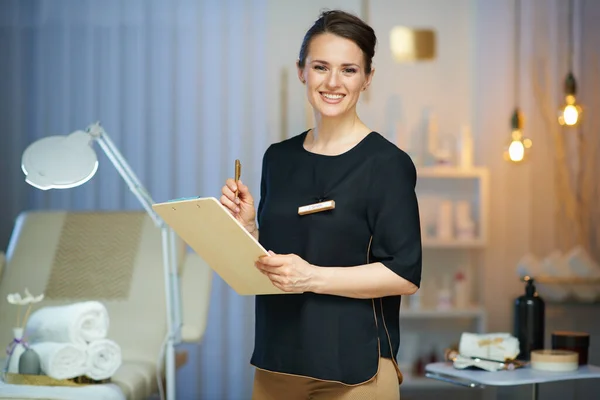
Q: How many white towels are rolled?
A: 3